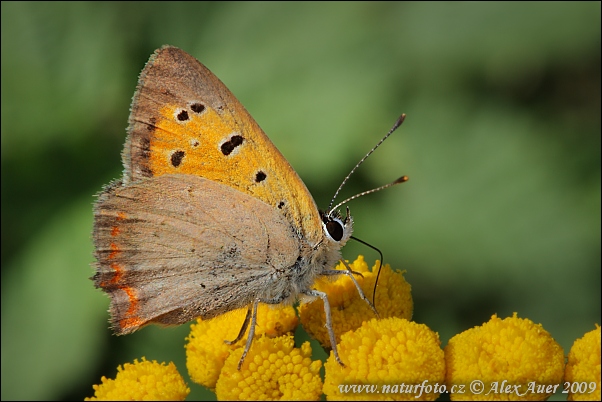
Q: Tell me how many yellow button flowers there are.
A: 7